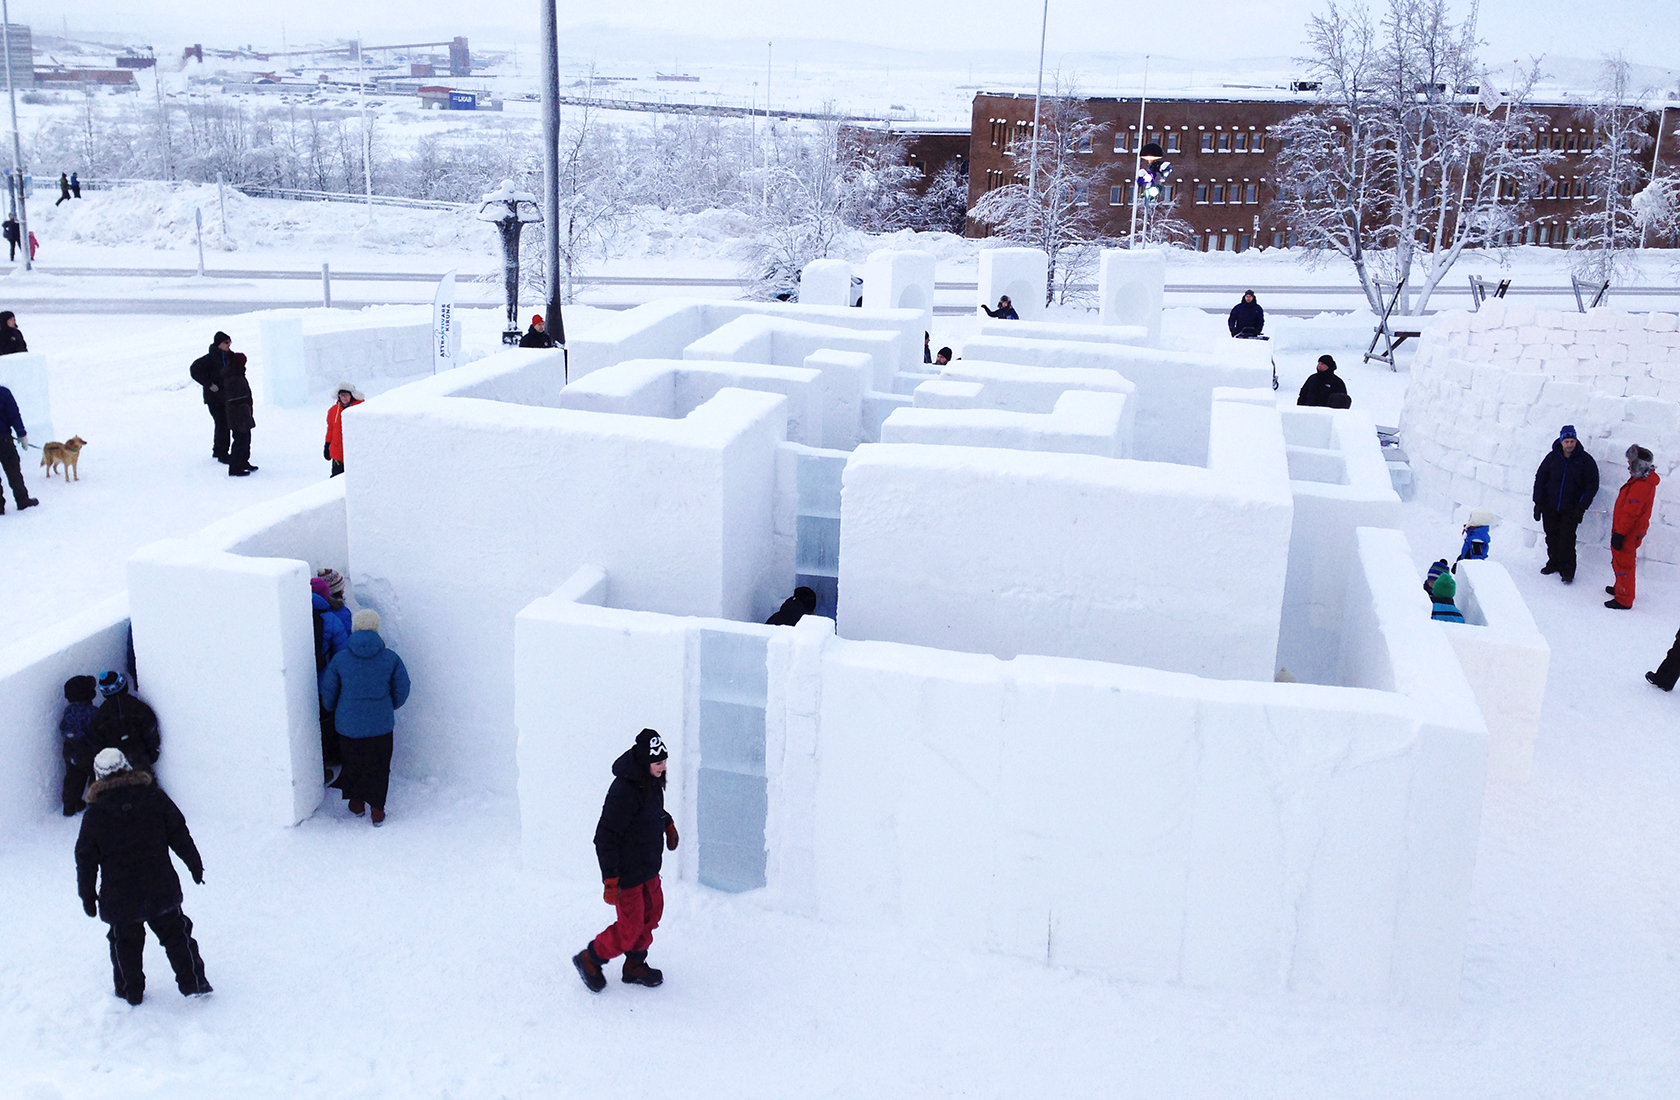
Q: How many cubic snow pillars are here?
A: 4